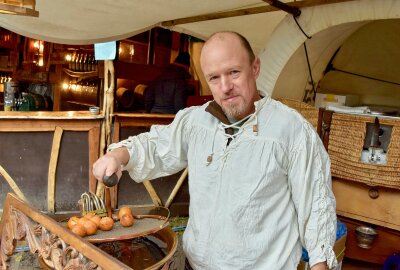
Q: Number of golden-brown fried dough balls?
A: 9